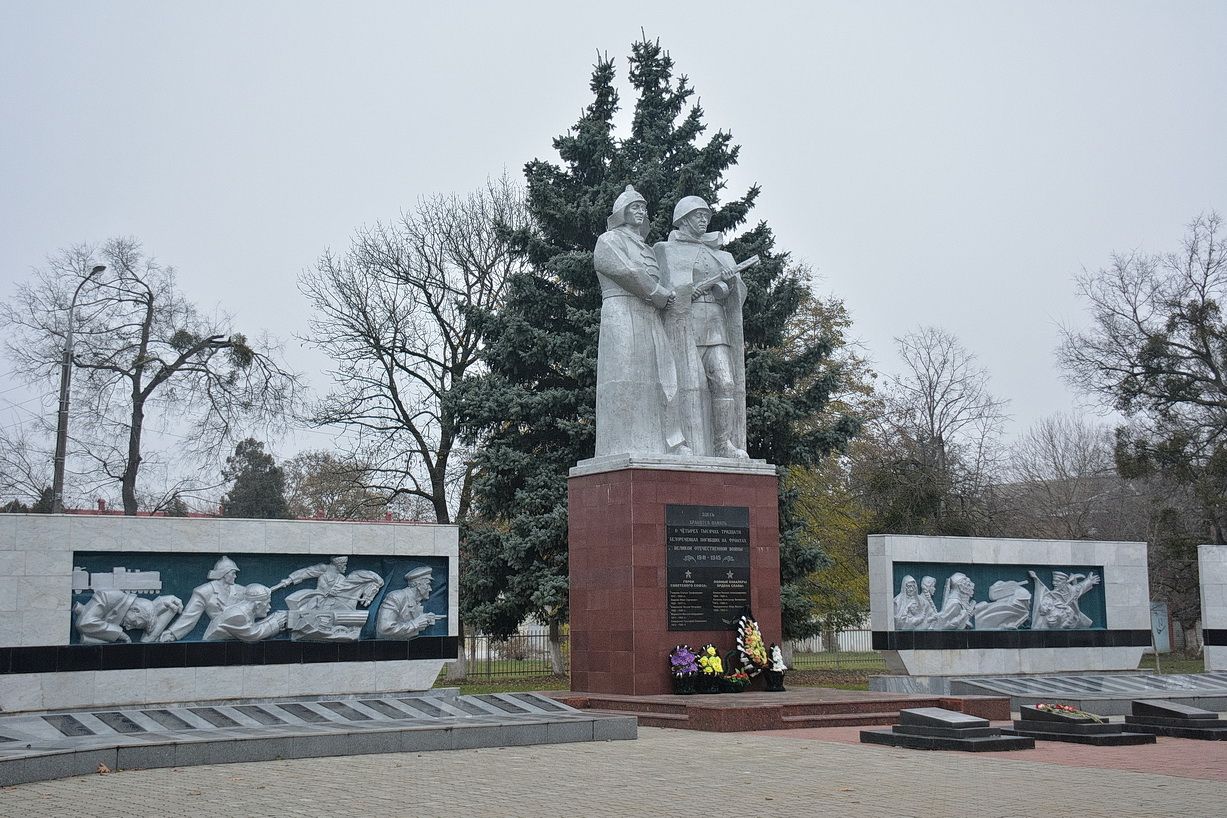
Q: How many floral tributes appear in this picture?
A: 6